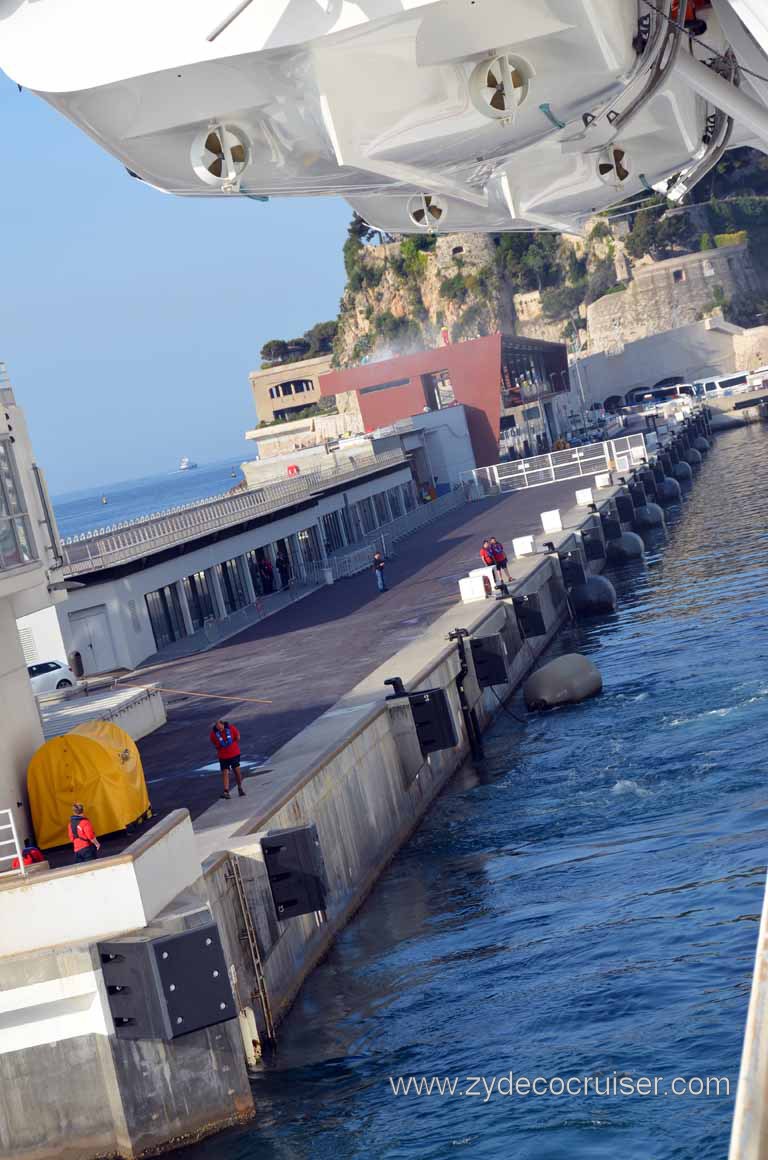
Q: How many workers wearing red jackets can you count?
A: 5